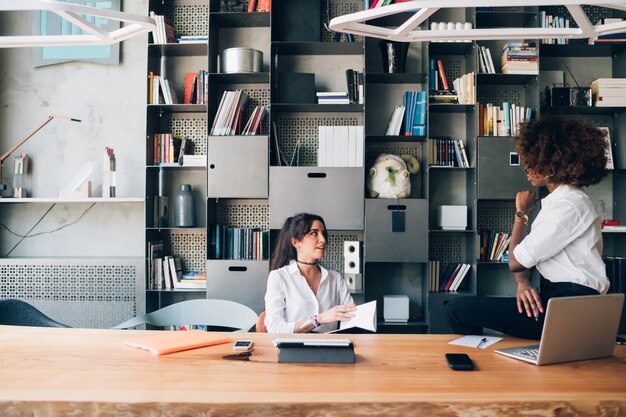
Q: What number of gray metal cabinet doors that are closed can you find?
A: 5